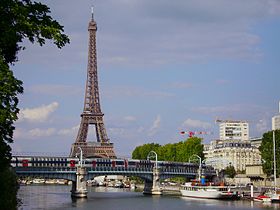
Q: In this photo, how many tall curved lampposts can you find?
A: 3